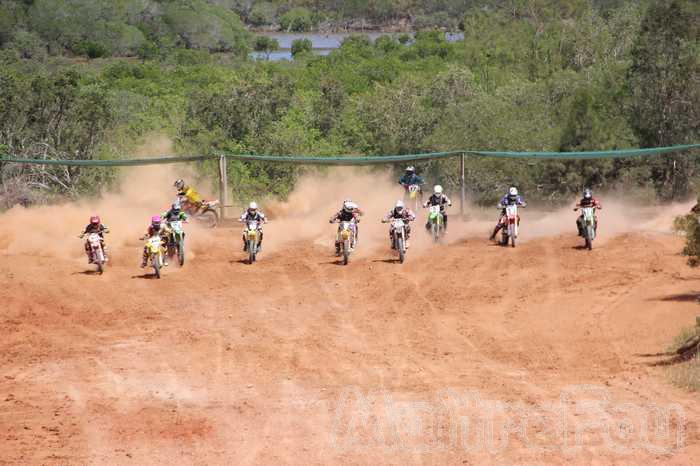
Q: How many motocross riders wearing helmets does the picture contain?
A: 11